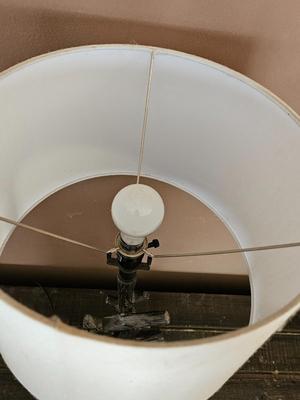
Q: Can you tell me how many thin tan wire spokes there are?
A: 3